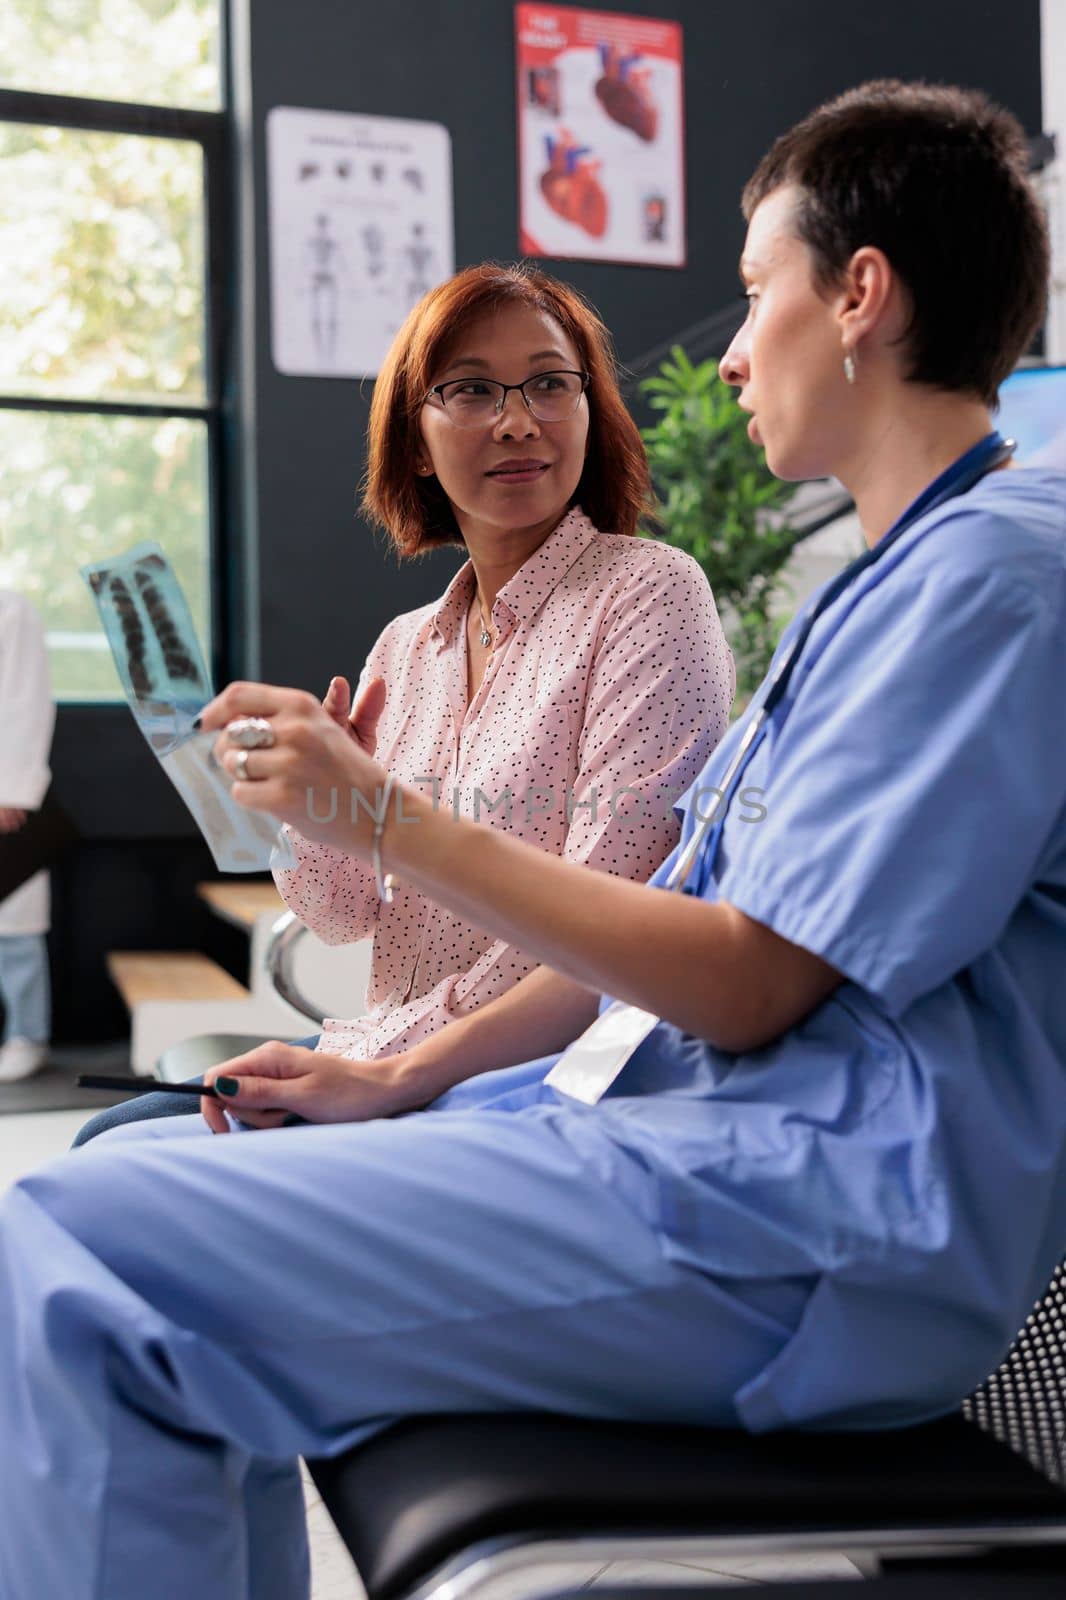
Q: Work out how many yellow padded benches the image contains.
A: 0